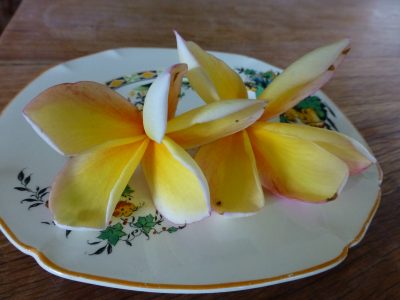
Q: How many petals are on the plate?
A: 10